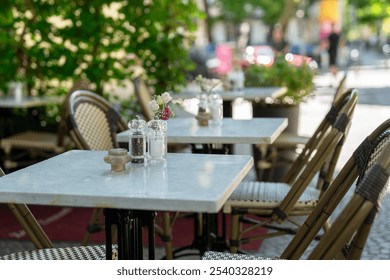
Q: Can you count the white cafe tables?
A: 4